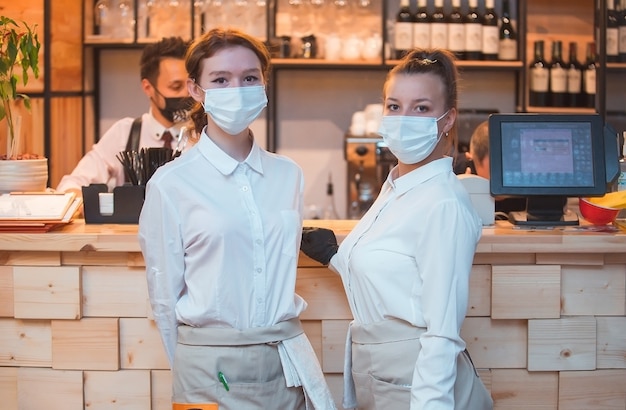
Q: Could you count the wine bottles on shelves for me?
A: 13